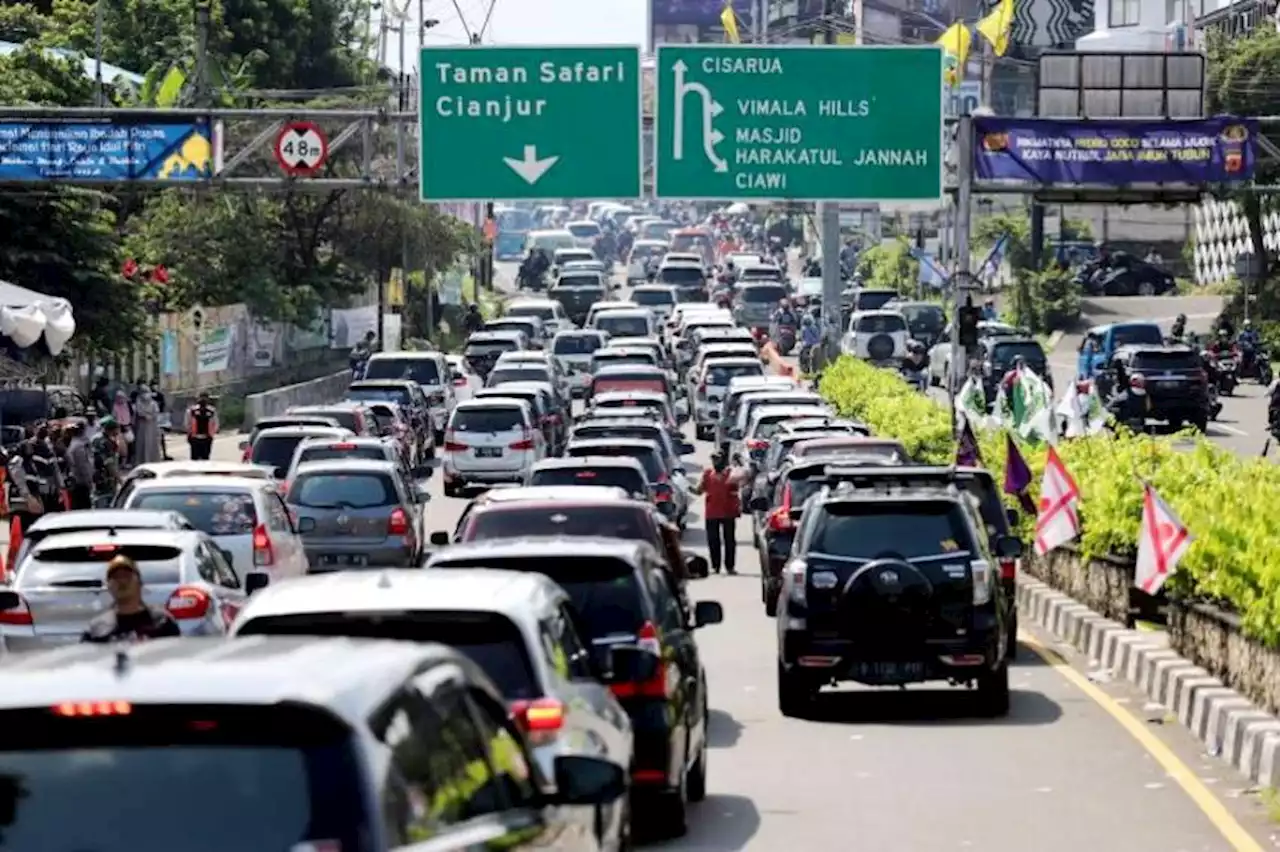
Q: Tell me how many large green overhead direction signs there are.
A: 2